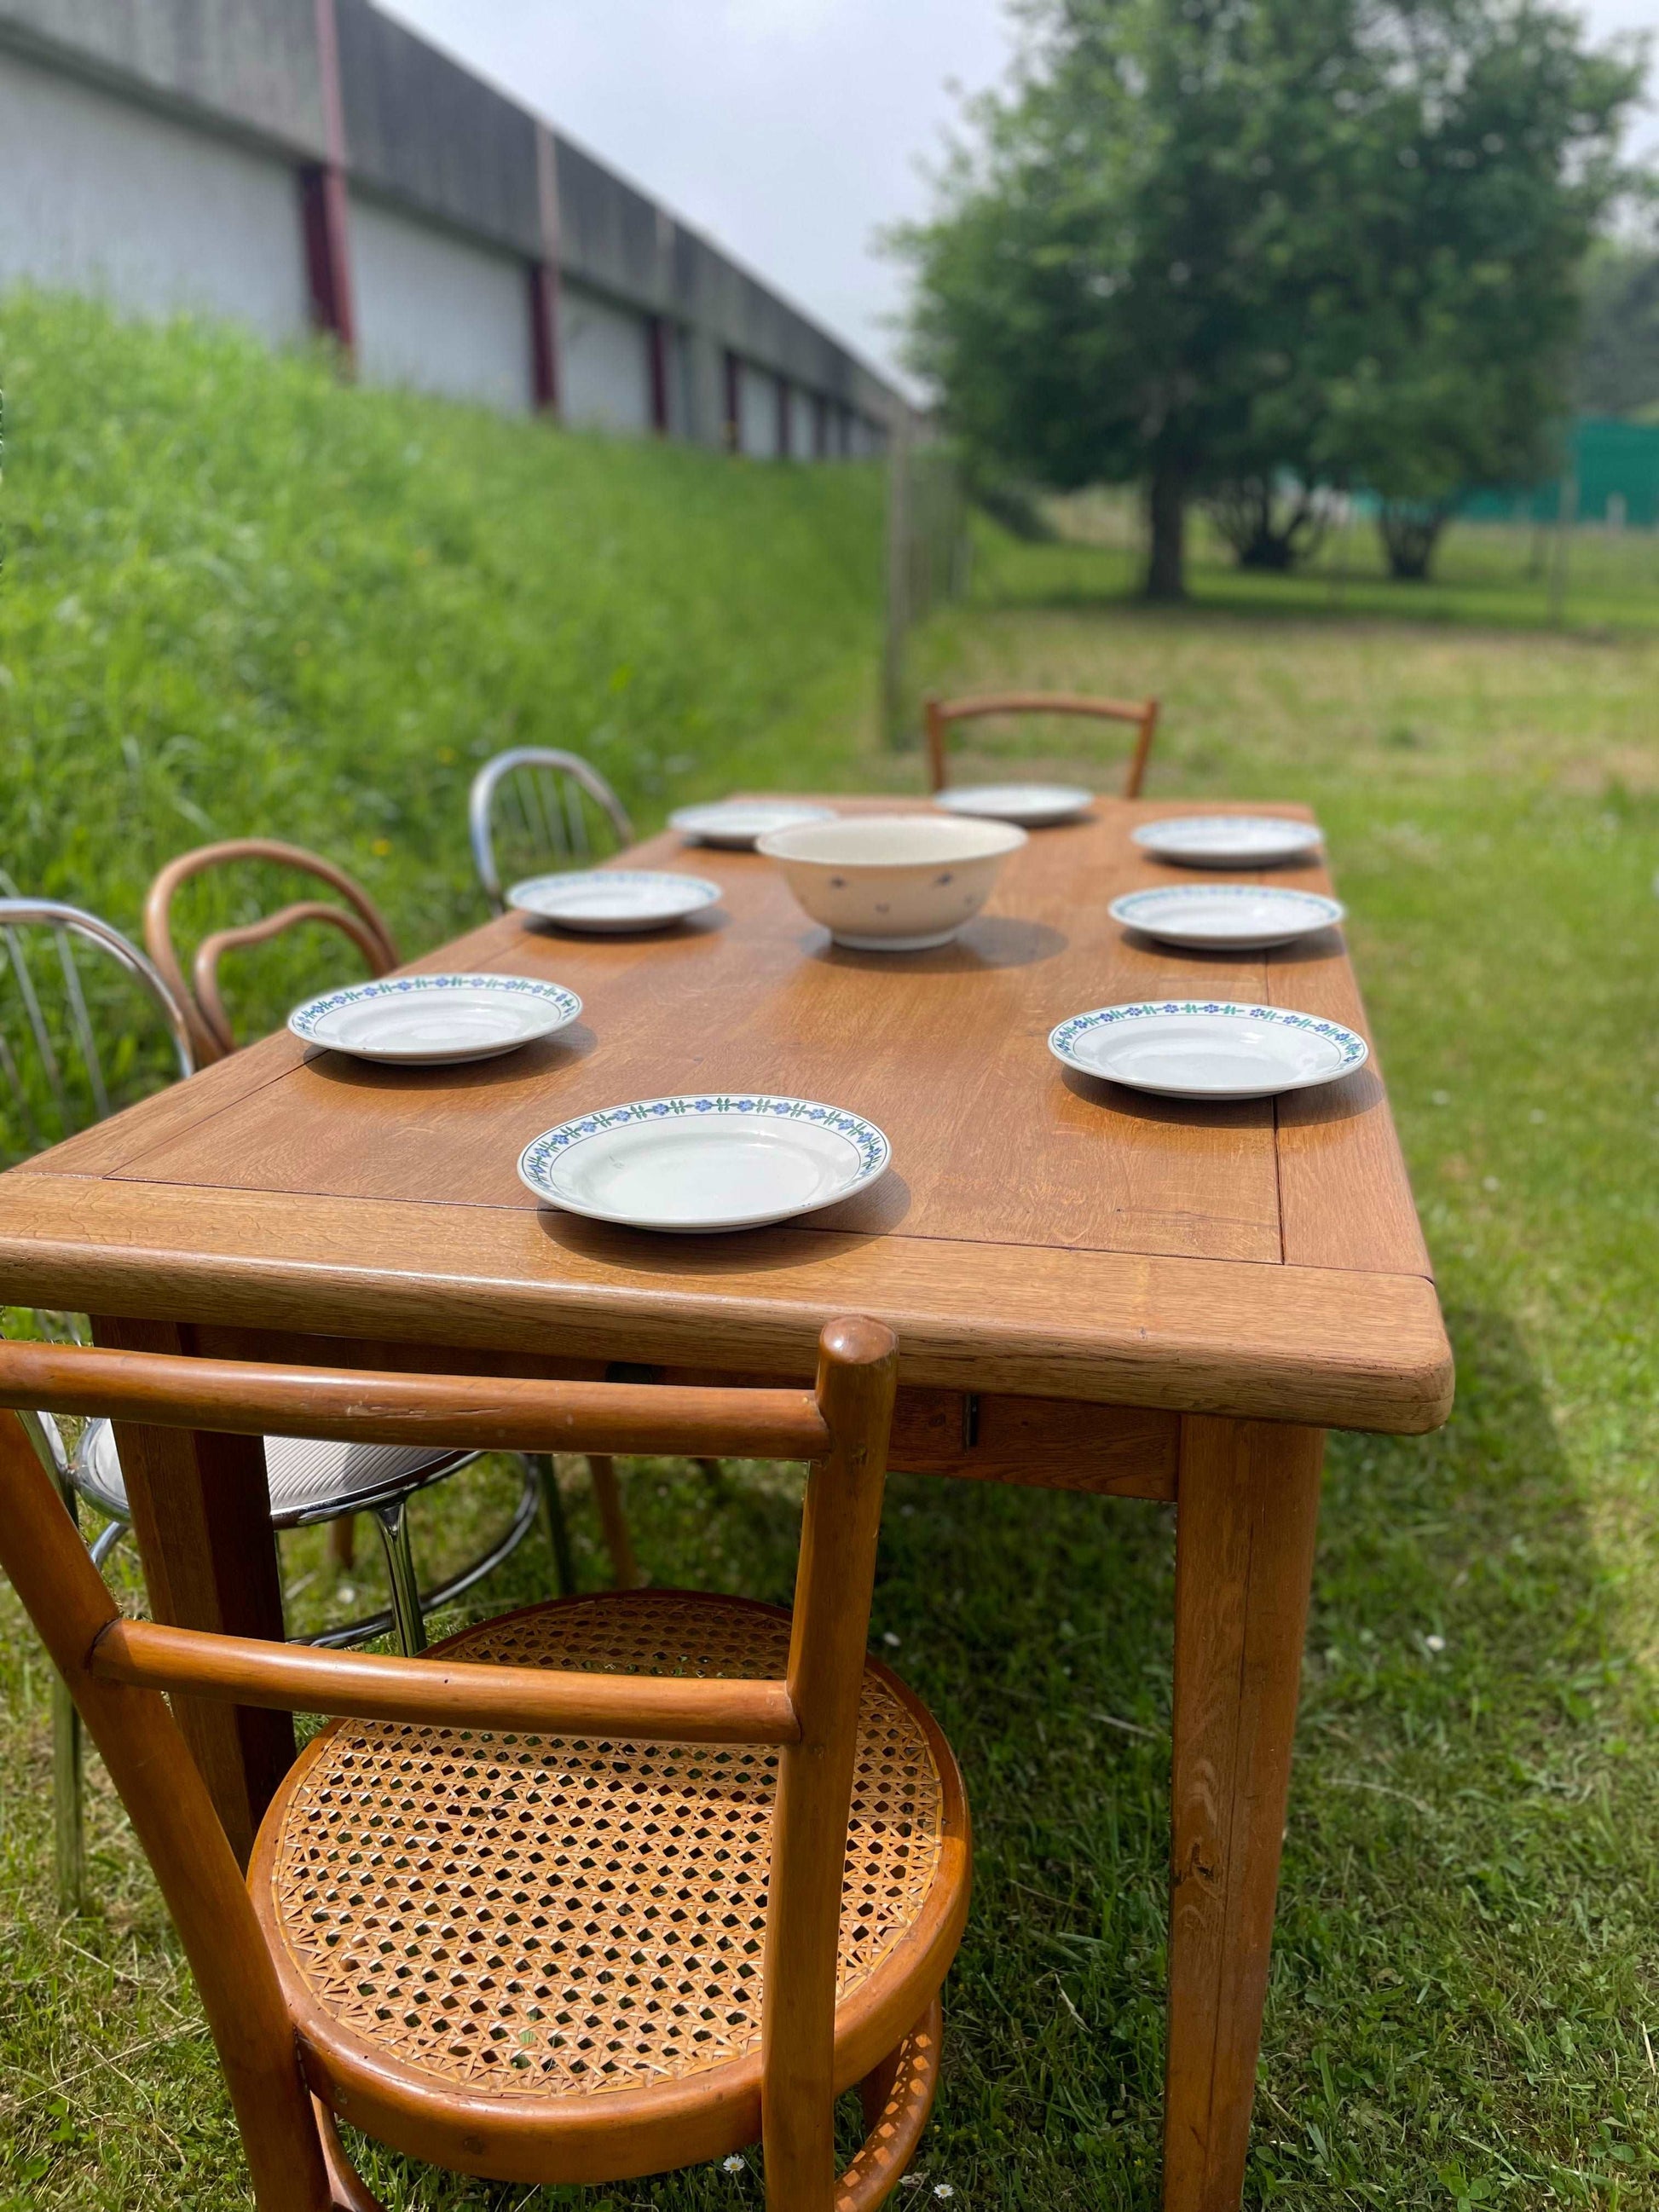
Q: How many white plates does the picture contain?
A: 8